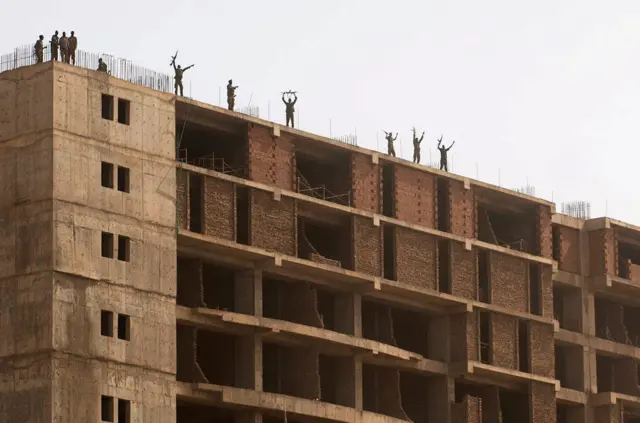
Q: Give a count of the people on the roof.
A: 11